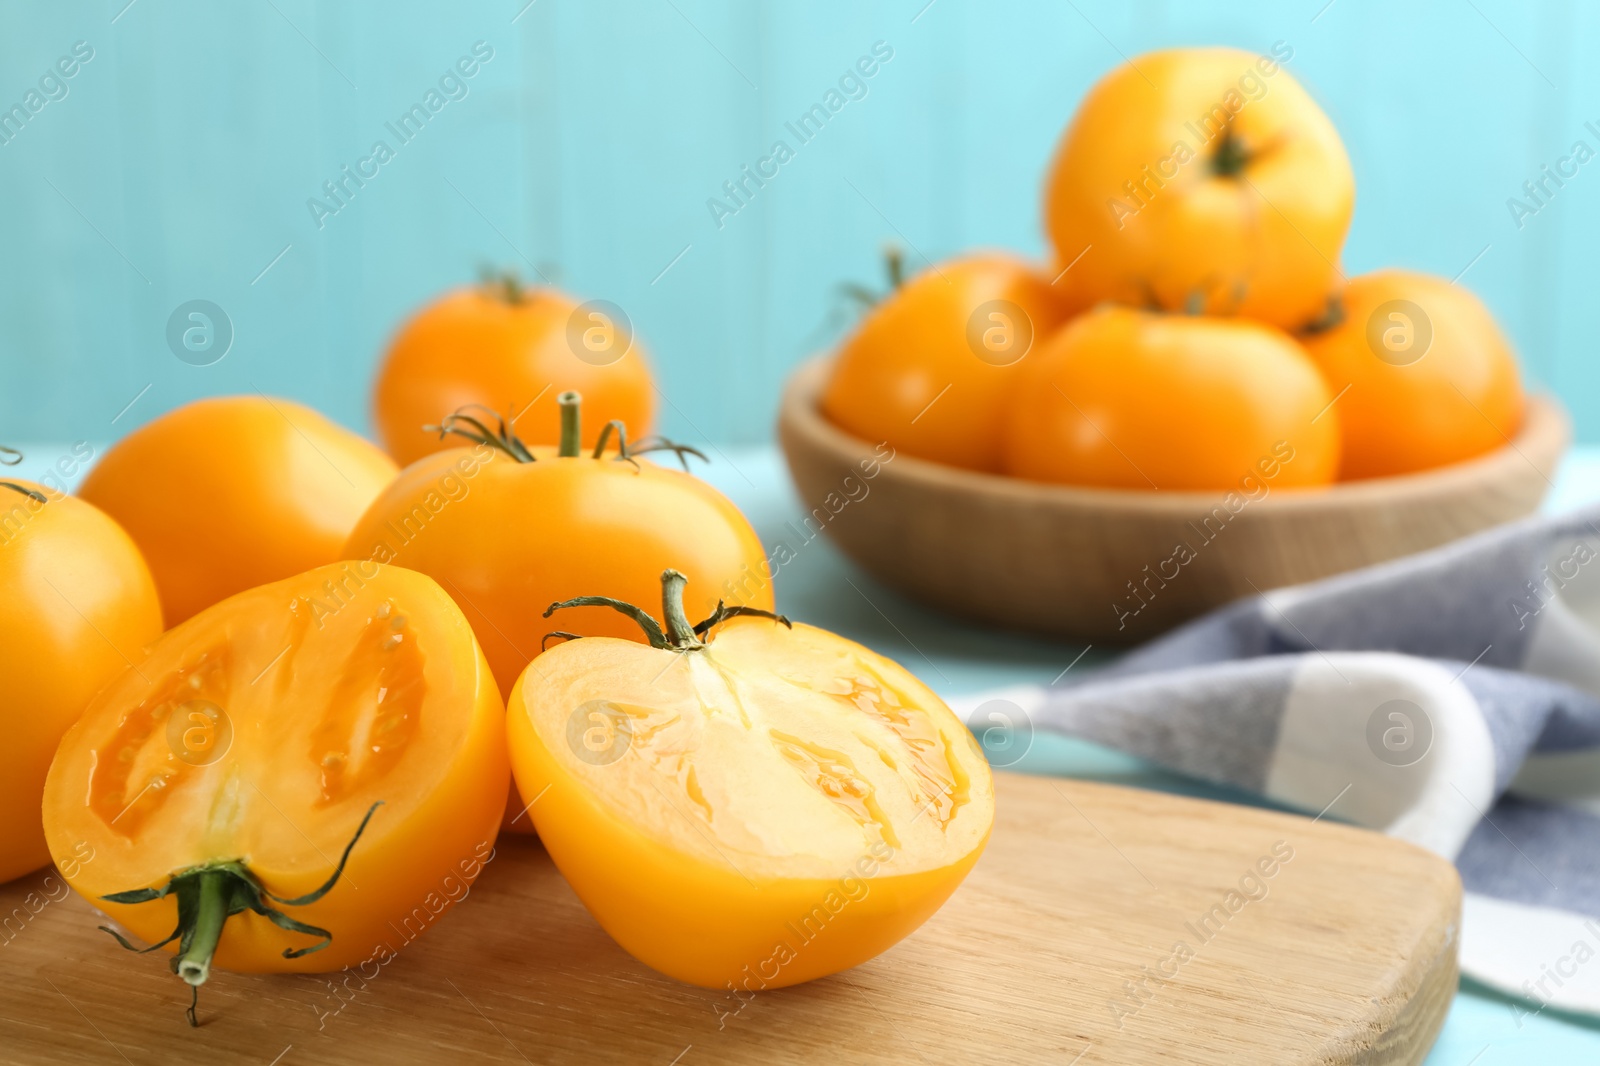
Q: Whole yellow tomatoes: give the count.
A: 8